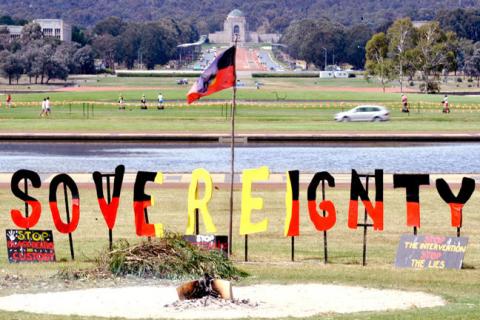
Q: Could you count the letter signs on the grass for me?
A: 11